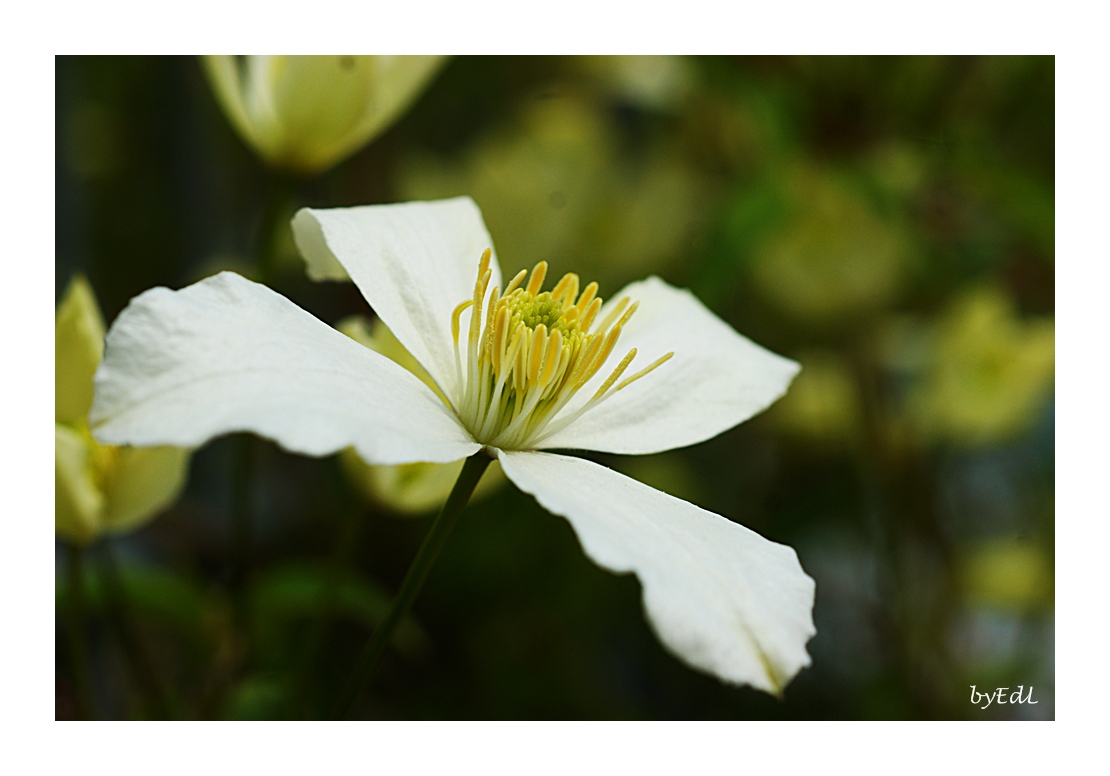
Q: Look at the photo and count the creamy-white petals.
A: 4